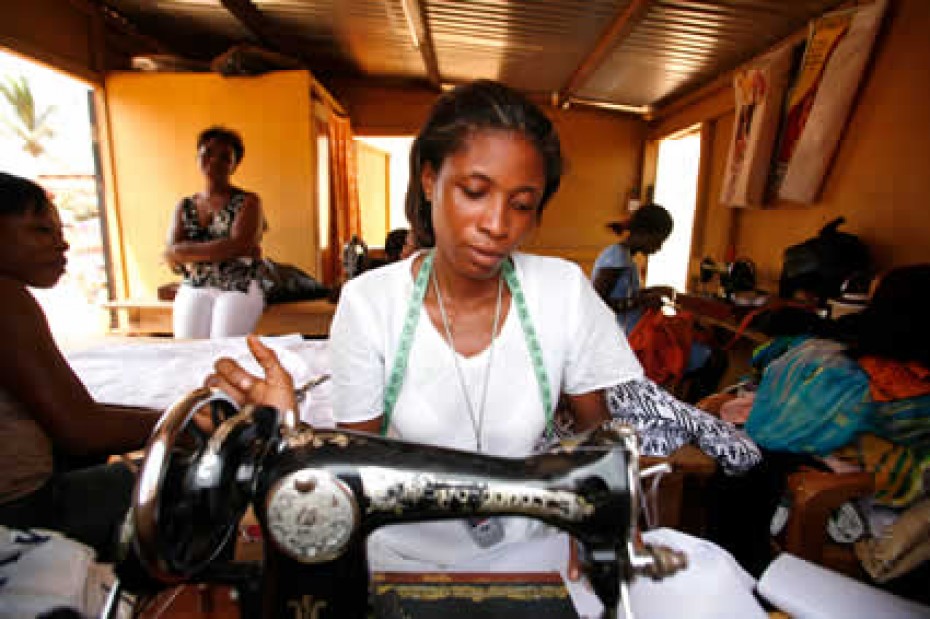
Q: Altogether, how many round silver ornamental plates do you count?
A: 1